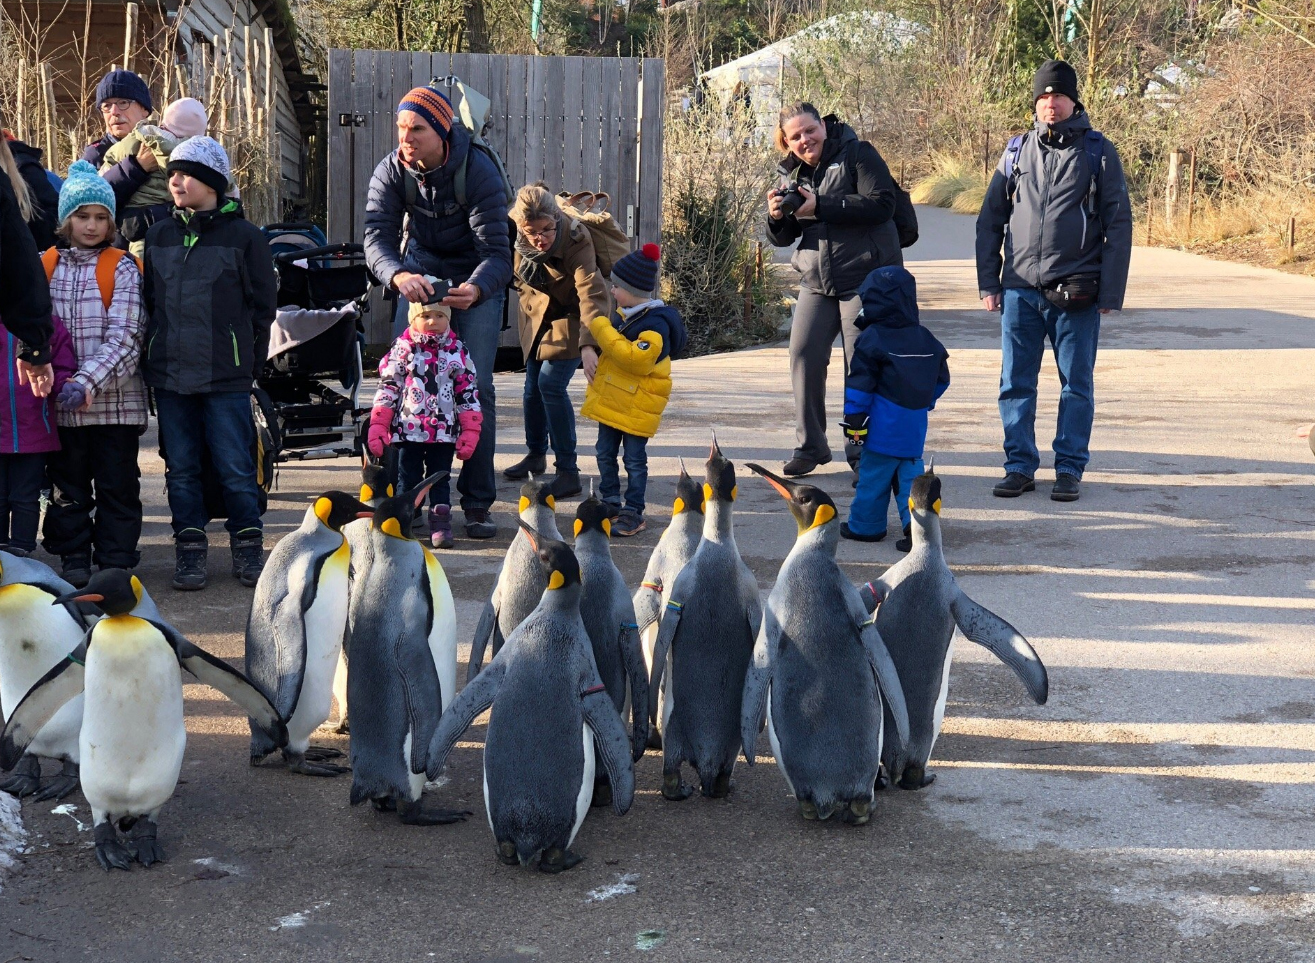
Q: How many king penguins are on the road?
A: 12